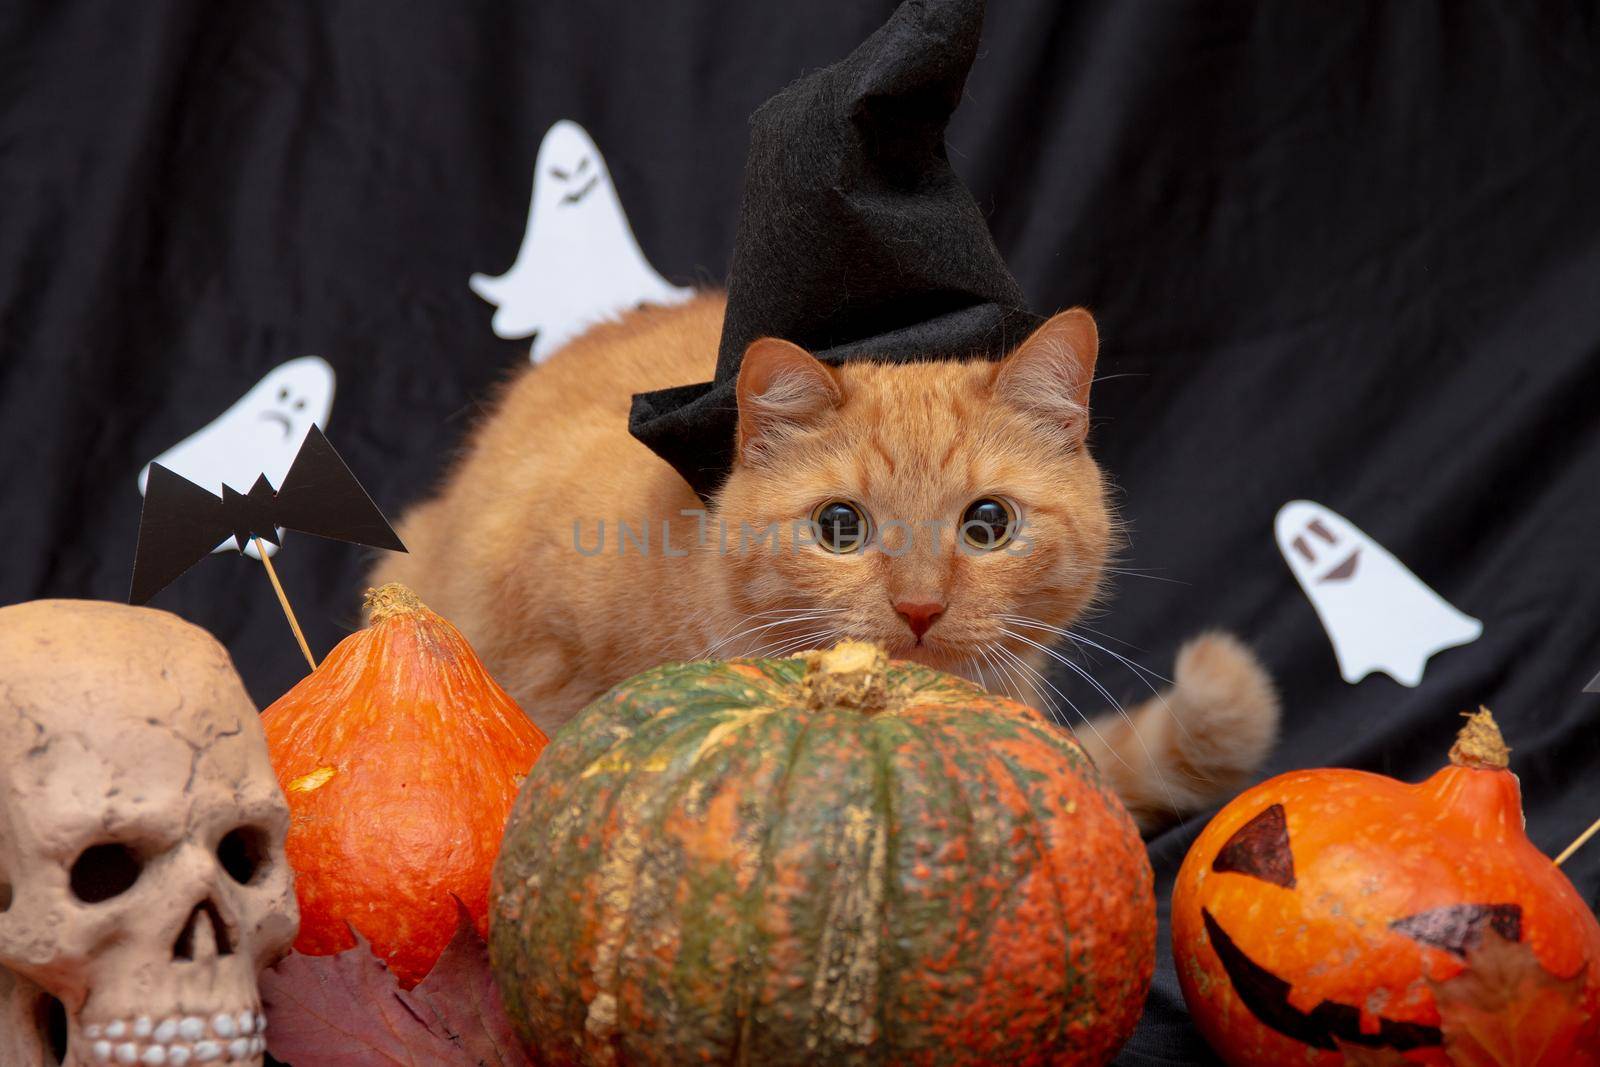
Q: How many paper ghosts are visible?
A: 3